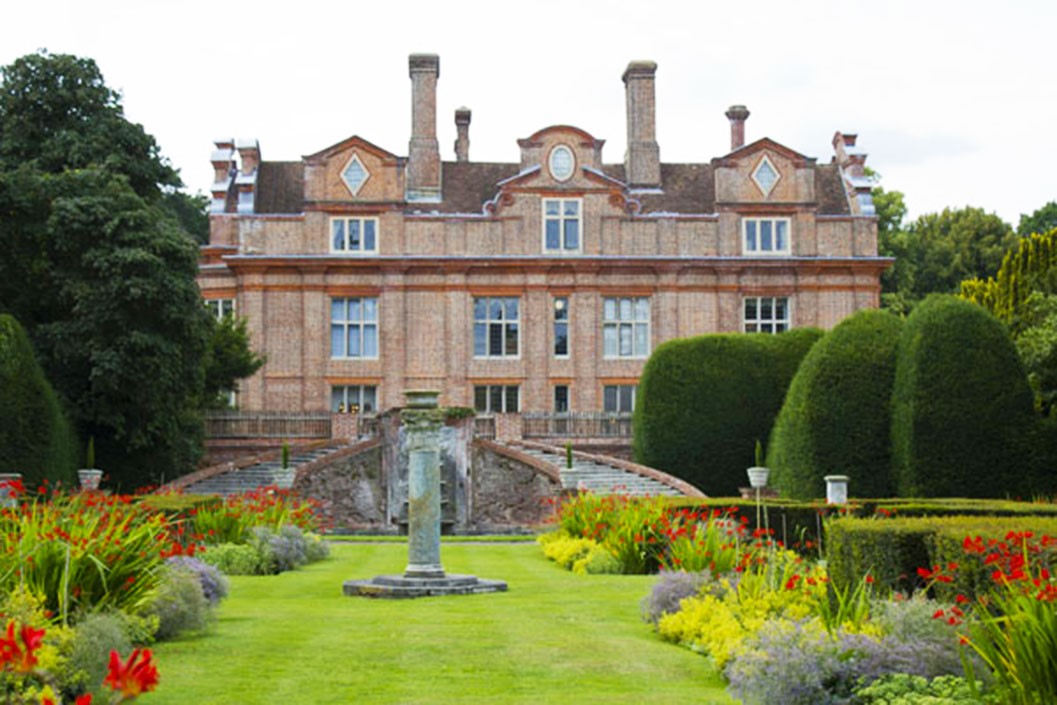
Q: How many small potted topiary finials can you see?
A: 4